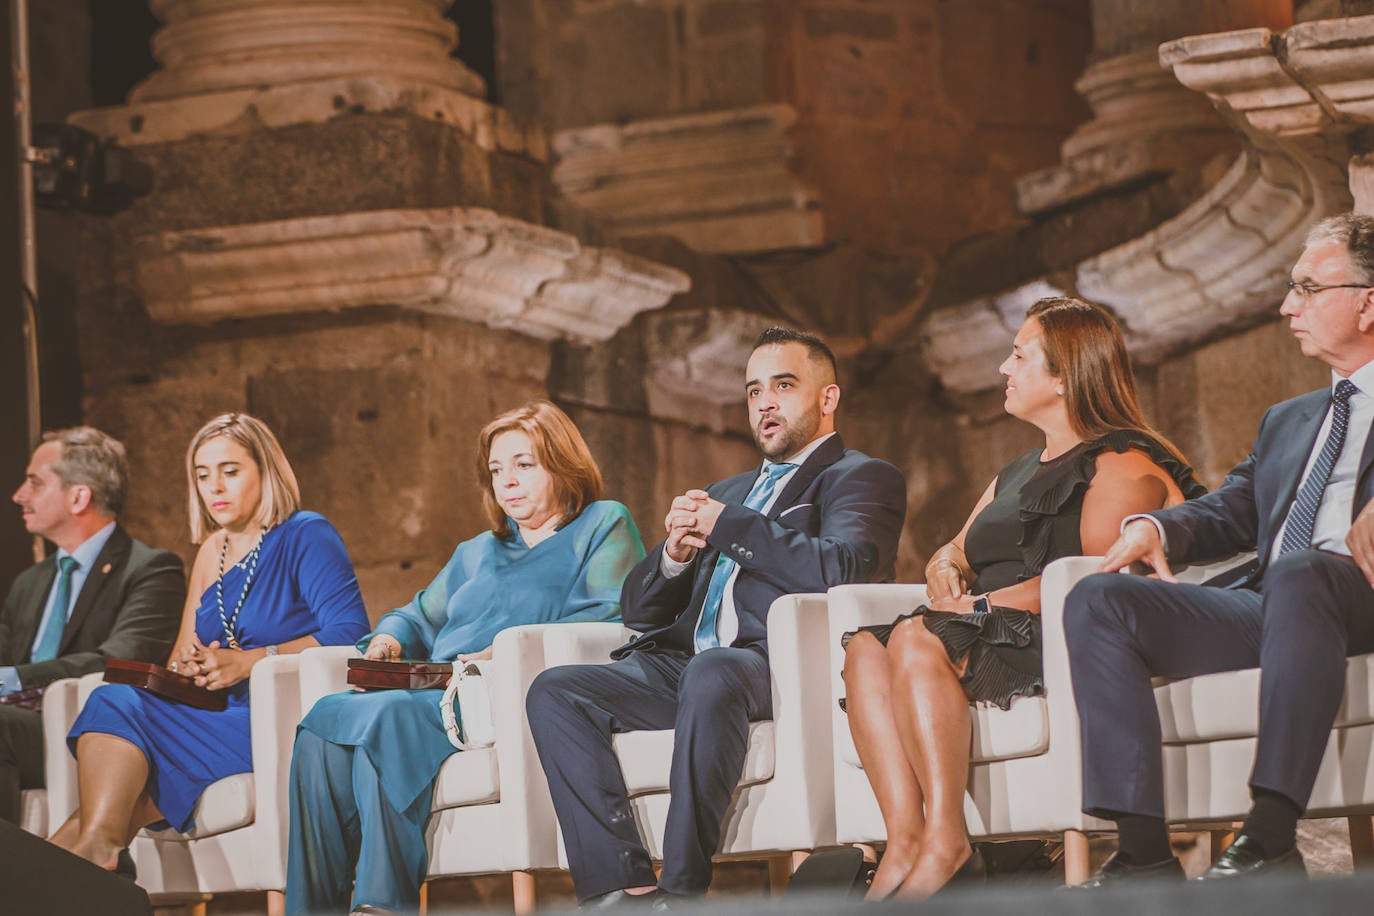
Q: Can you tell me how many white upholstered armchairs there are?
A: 6